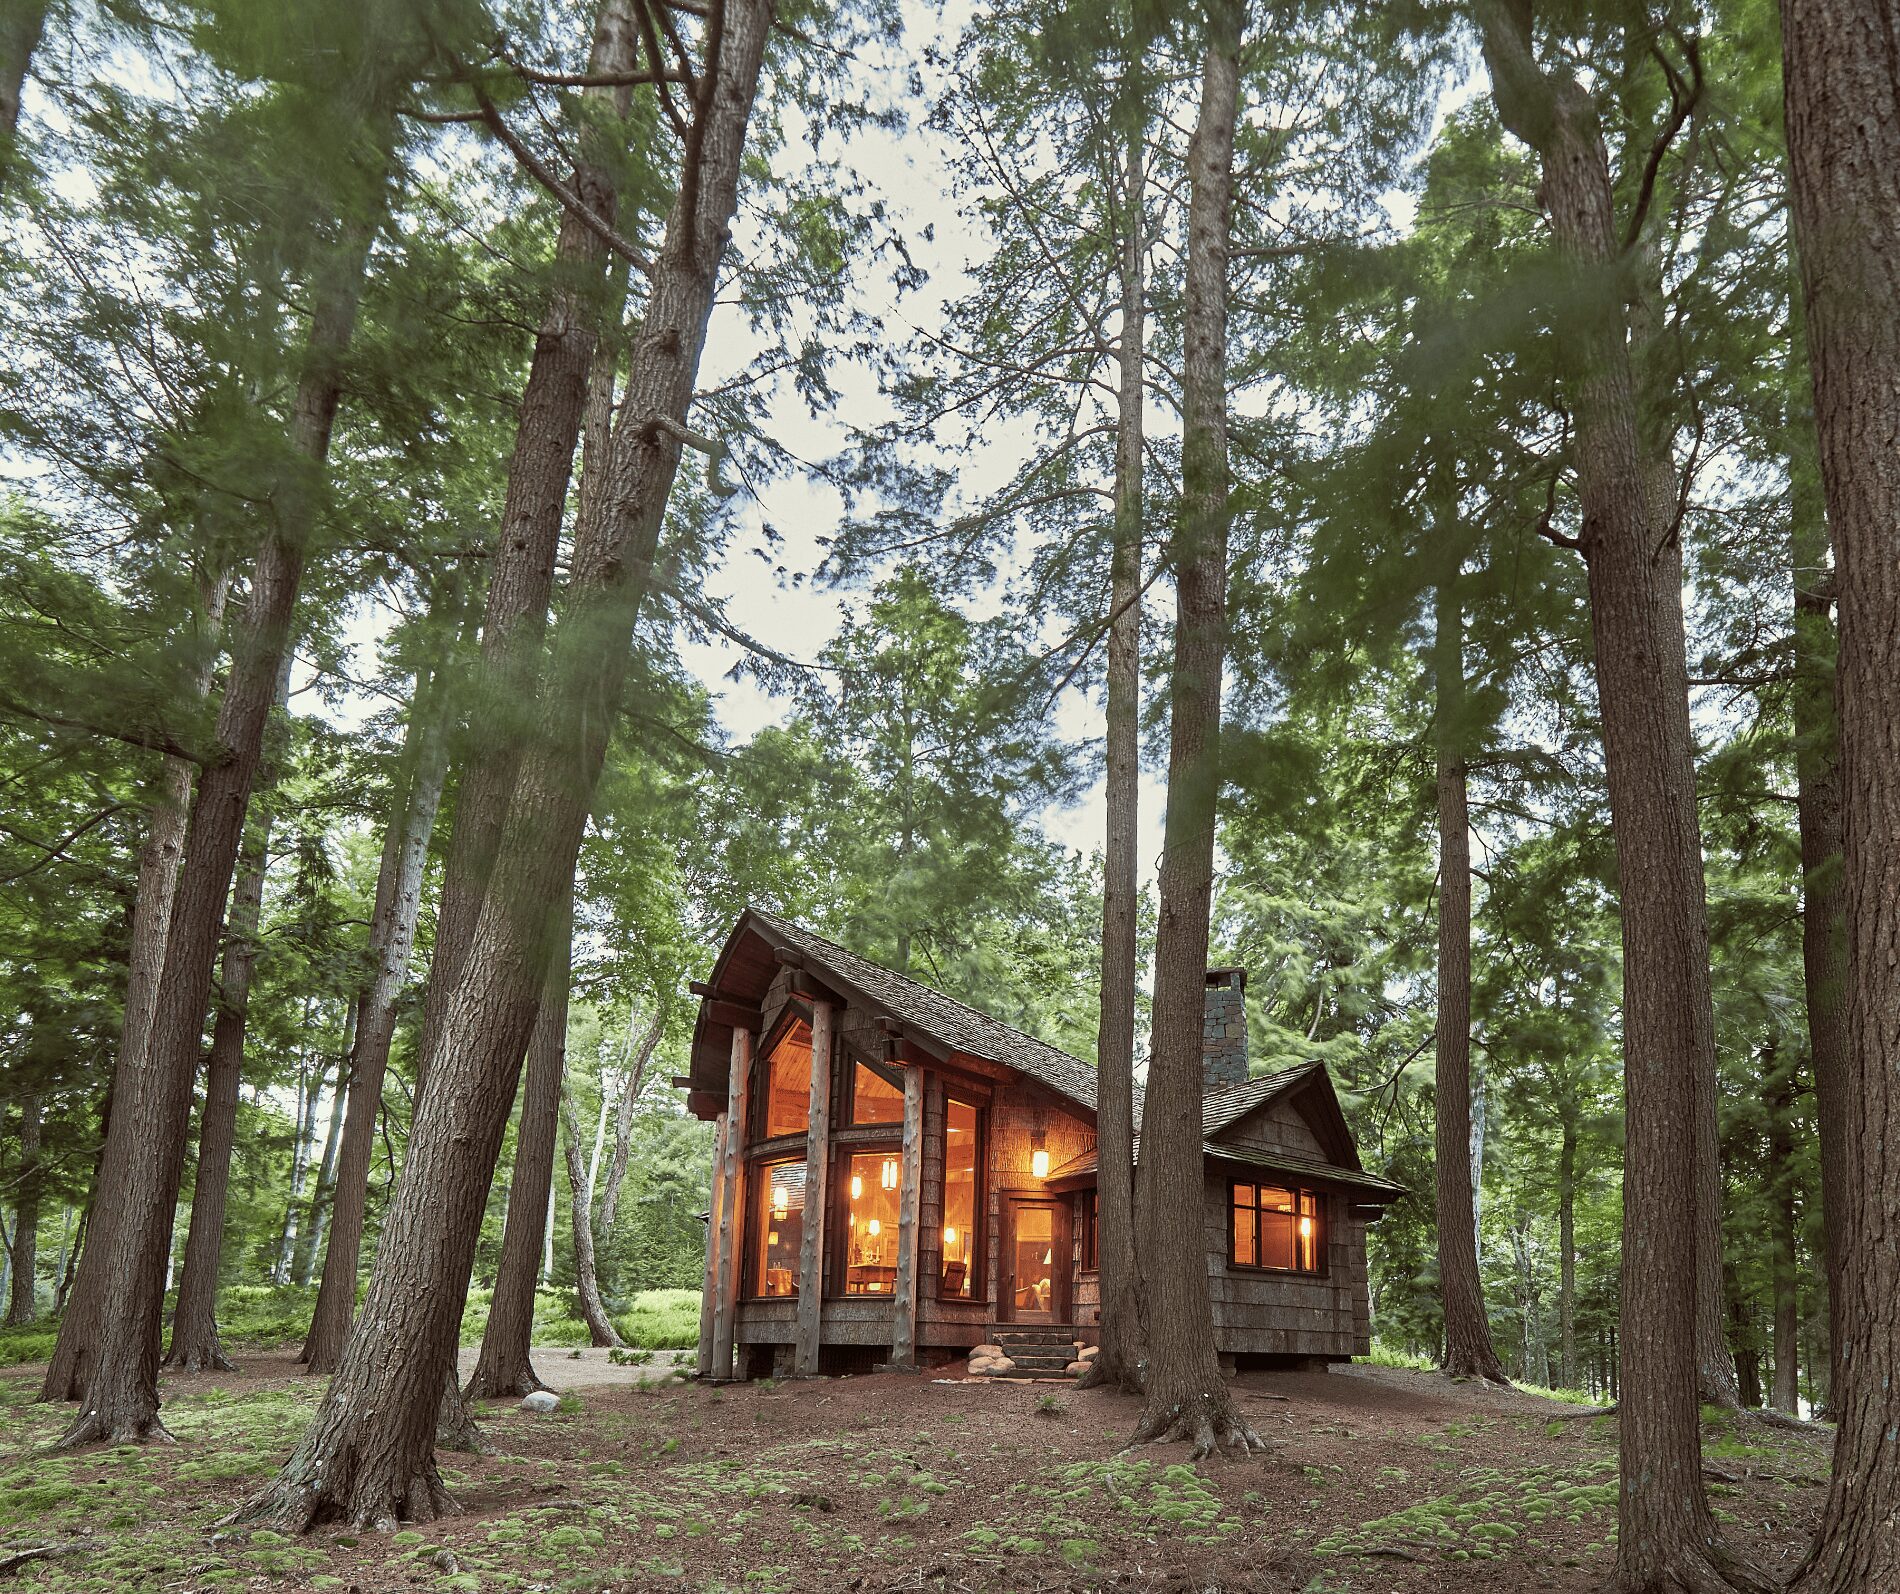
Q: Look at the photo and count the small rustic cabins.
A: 1